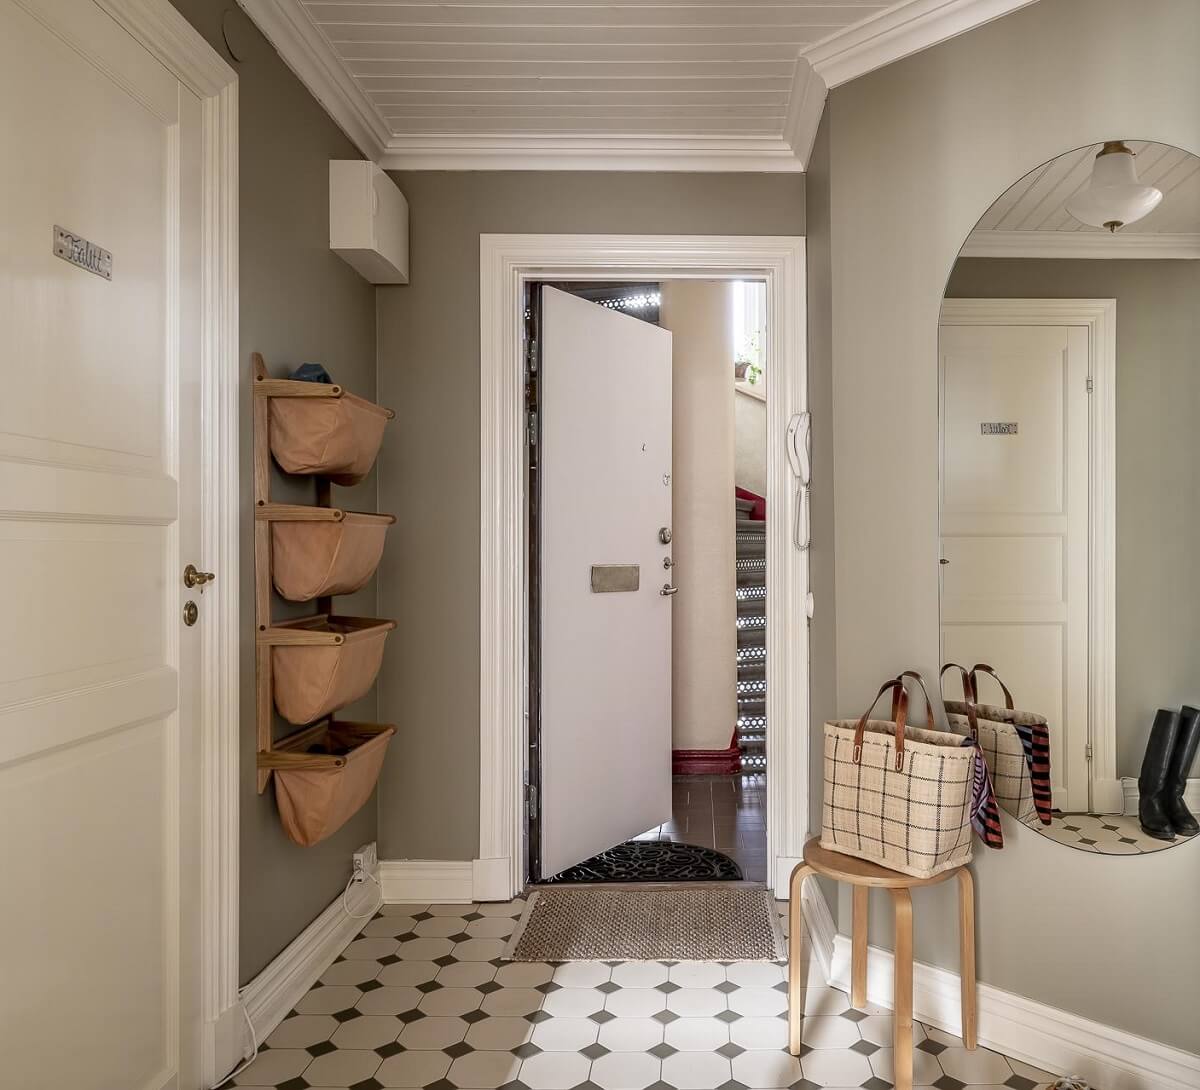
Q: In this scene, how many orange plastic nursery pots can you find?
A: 0